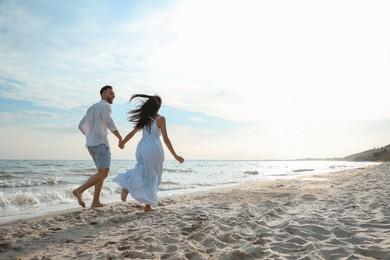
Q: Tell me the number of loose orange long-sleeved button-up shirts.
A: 0